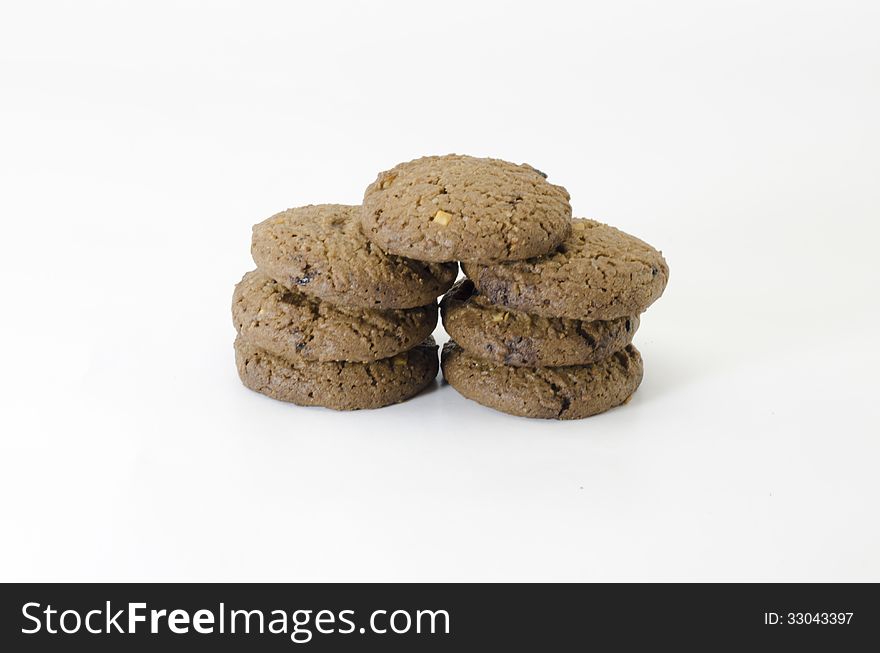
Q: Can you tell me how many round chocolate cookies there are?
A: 7